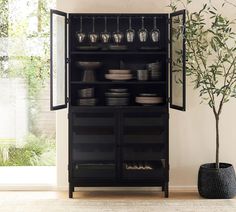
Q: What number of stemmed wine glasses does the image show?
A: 7